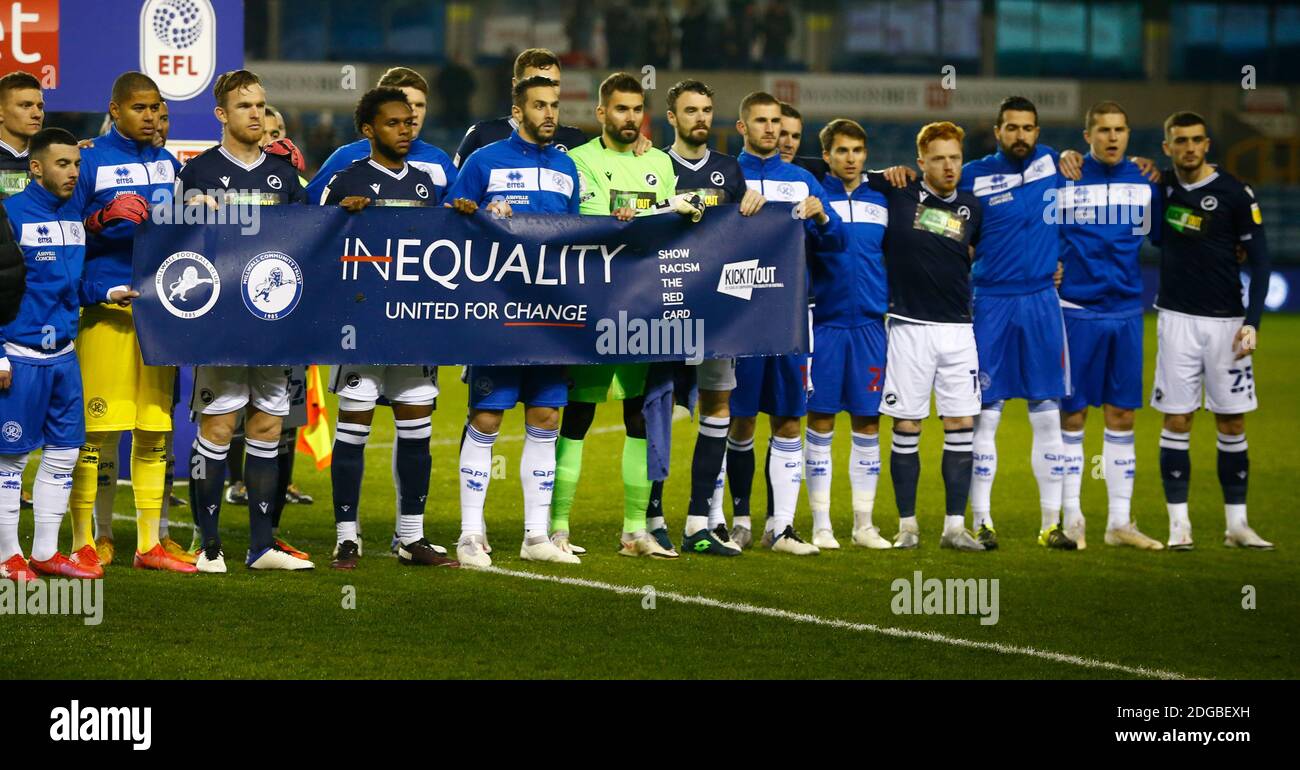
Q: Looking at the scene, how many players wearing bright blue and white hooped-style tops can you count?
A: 8